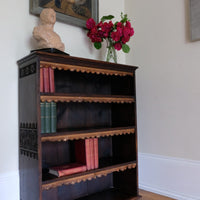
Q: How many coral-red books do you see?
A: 7